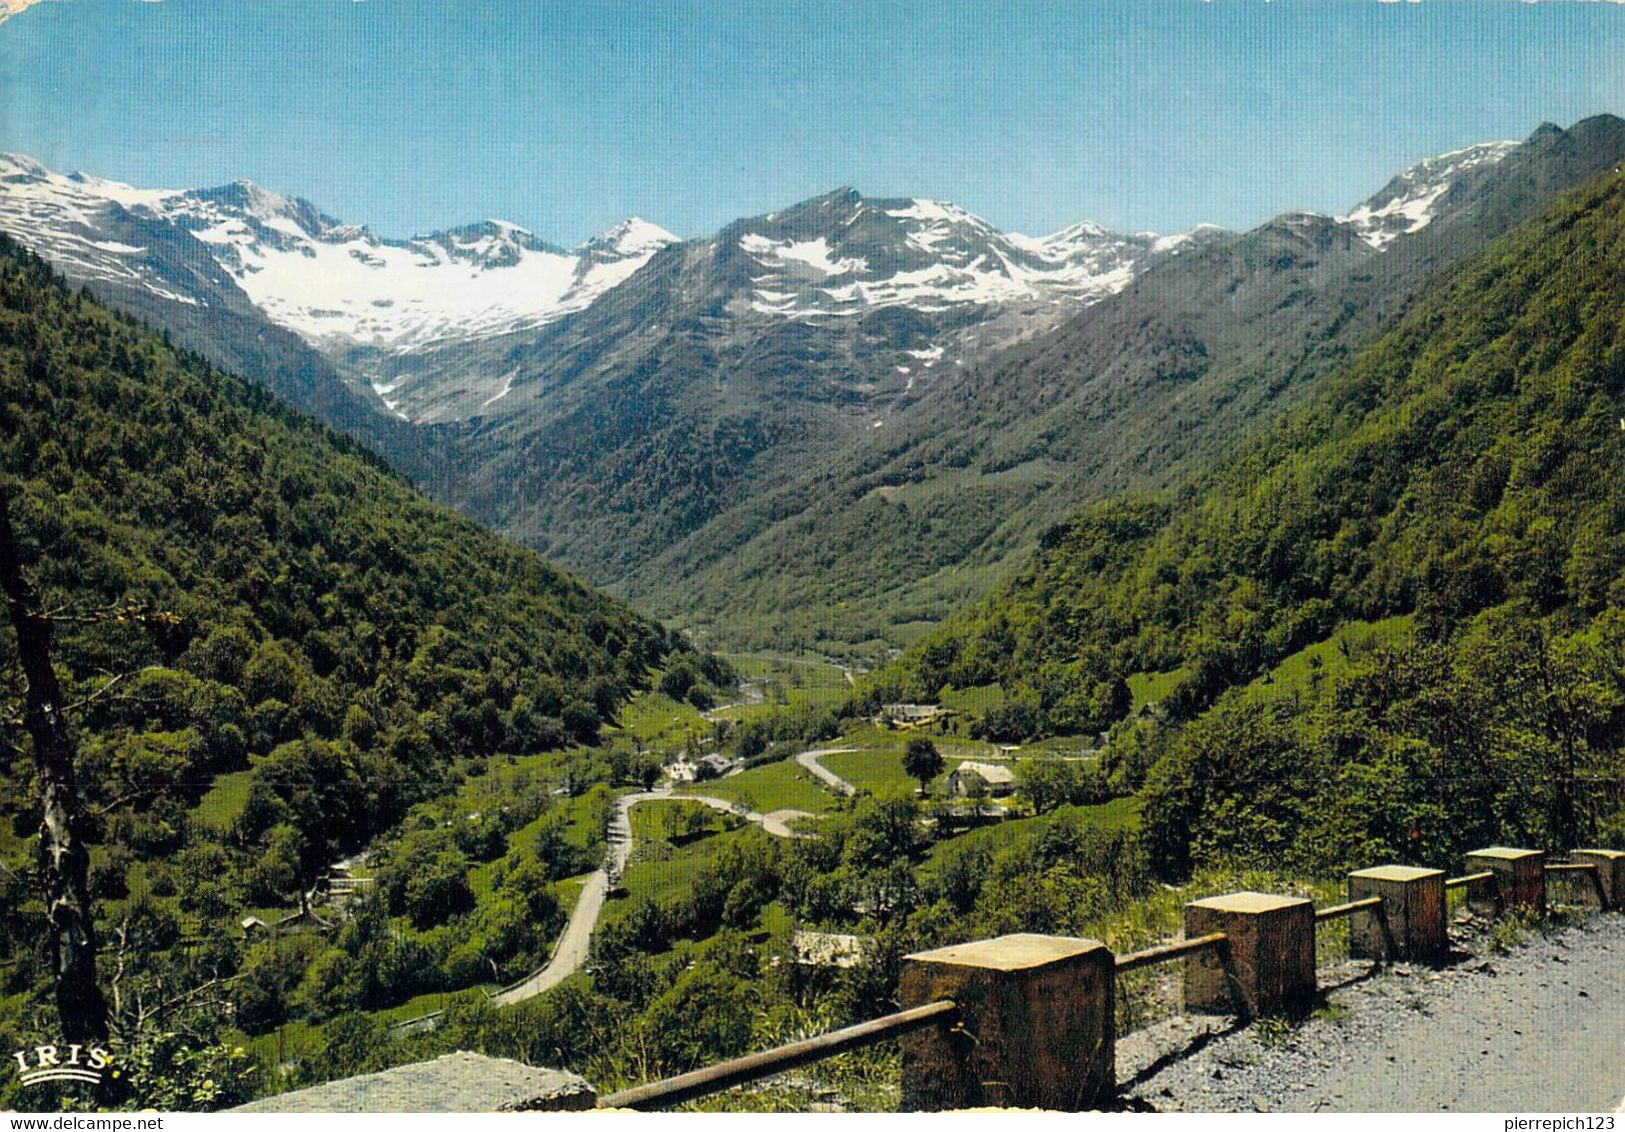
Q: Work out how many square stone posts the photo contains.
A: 6